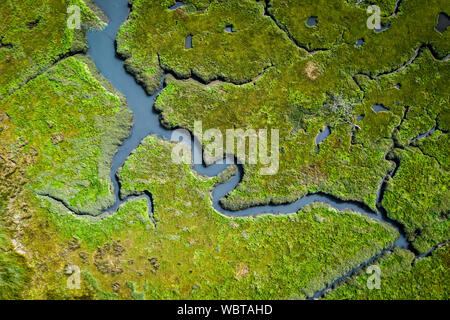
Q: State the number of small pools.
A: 11